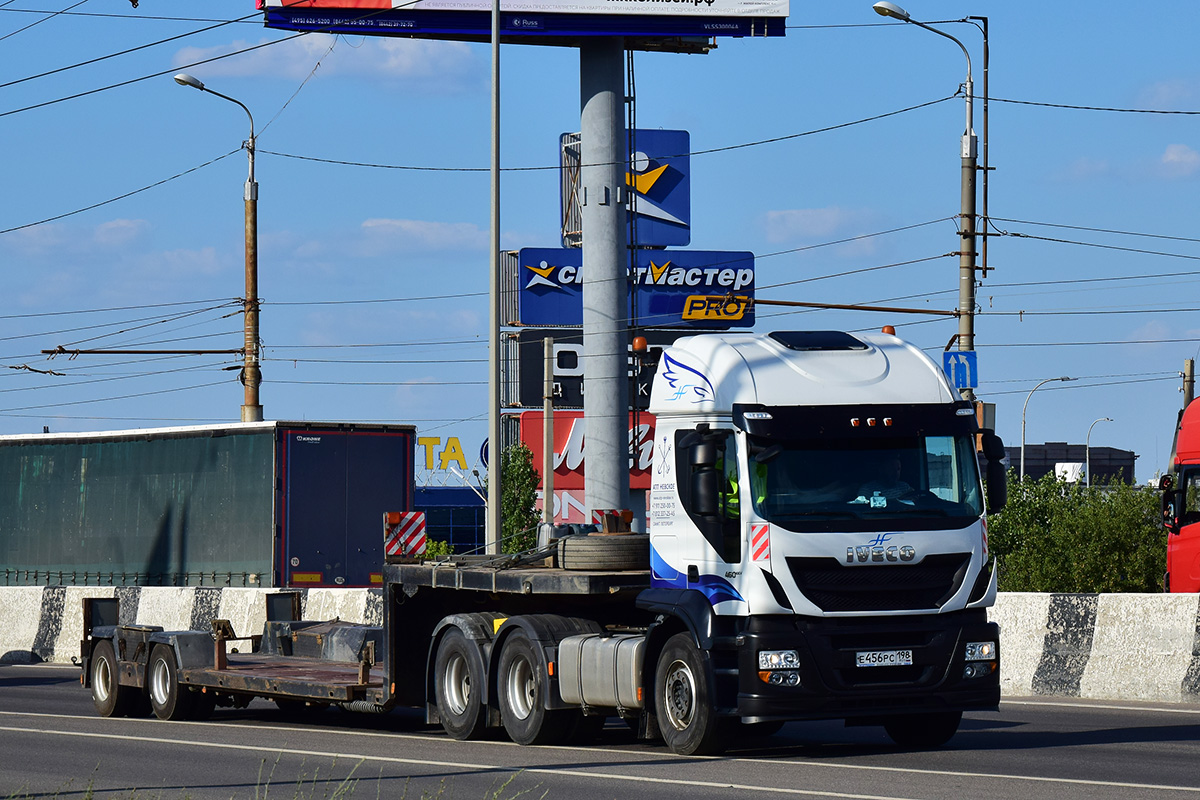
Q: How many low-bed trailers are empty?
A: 1